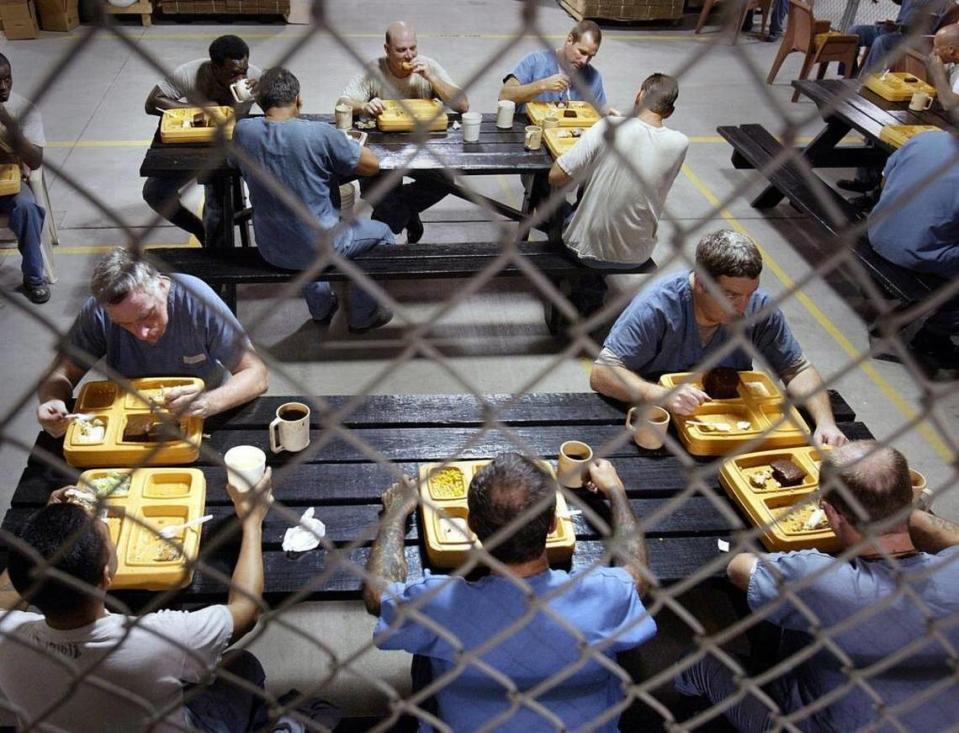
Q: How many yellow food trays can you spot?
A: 12